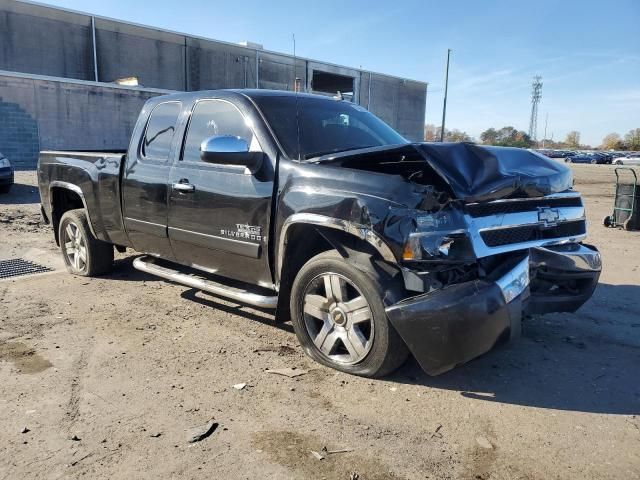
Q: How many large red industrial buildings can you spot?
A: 0